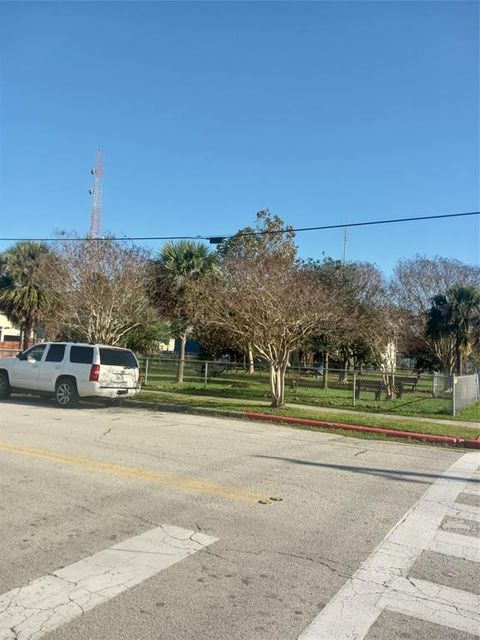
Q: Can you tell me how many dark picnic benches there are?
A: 2